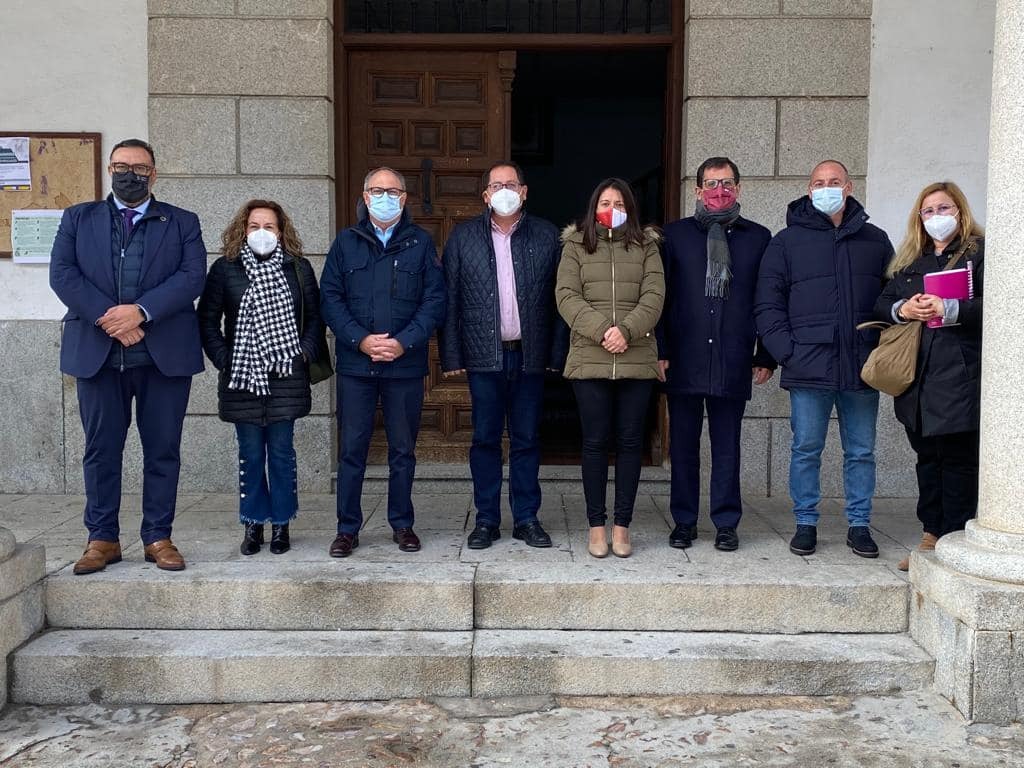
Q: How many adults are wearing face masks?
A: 8